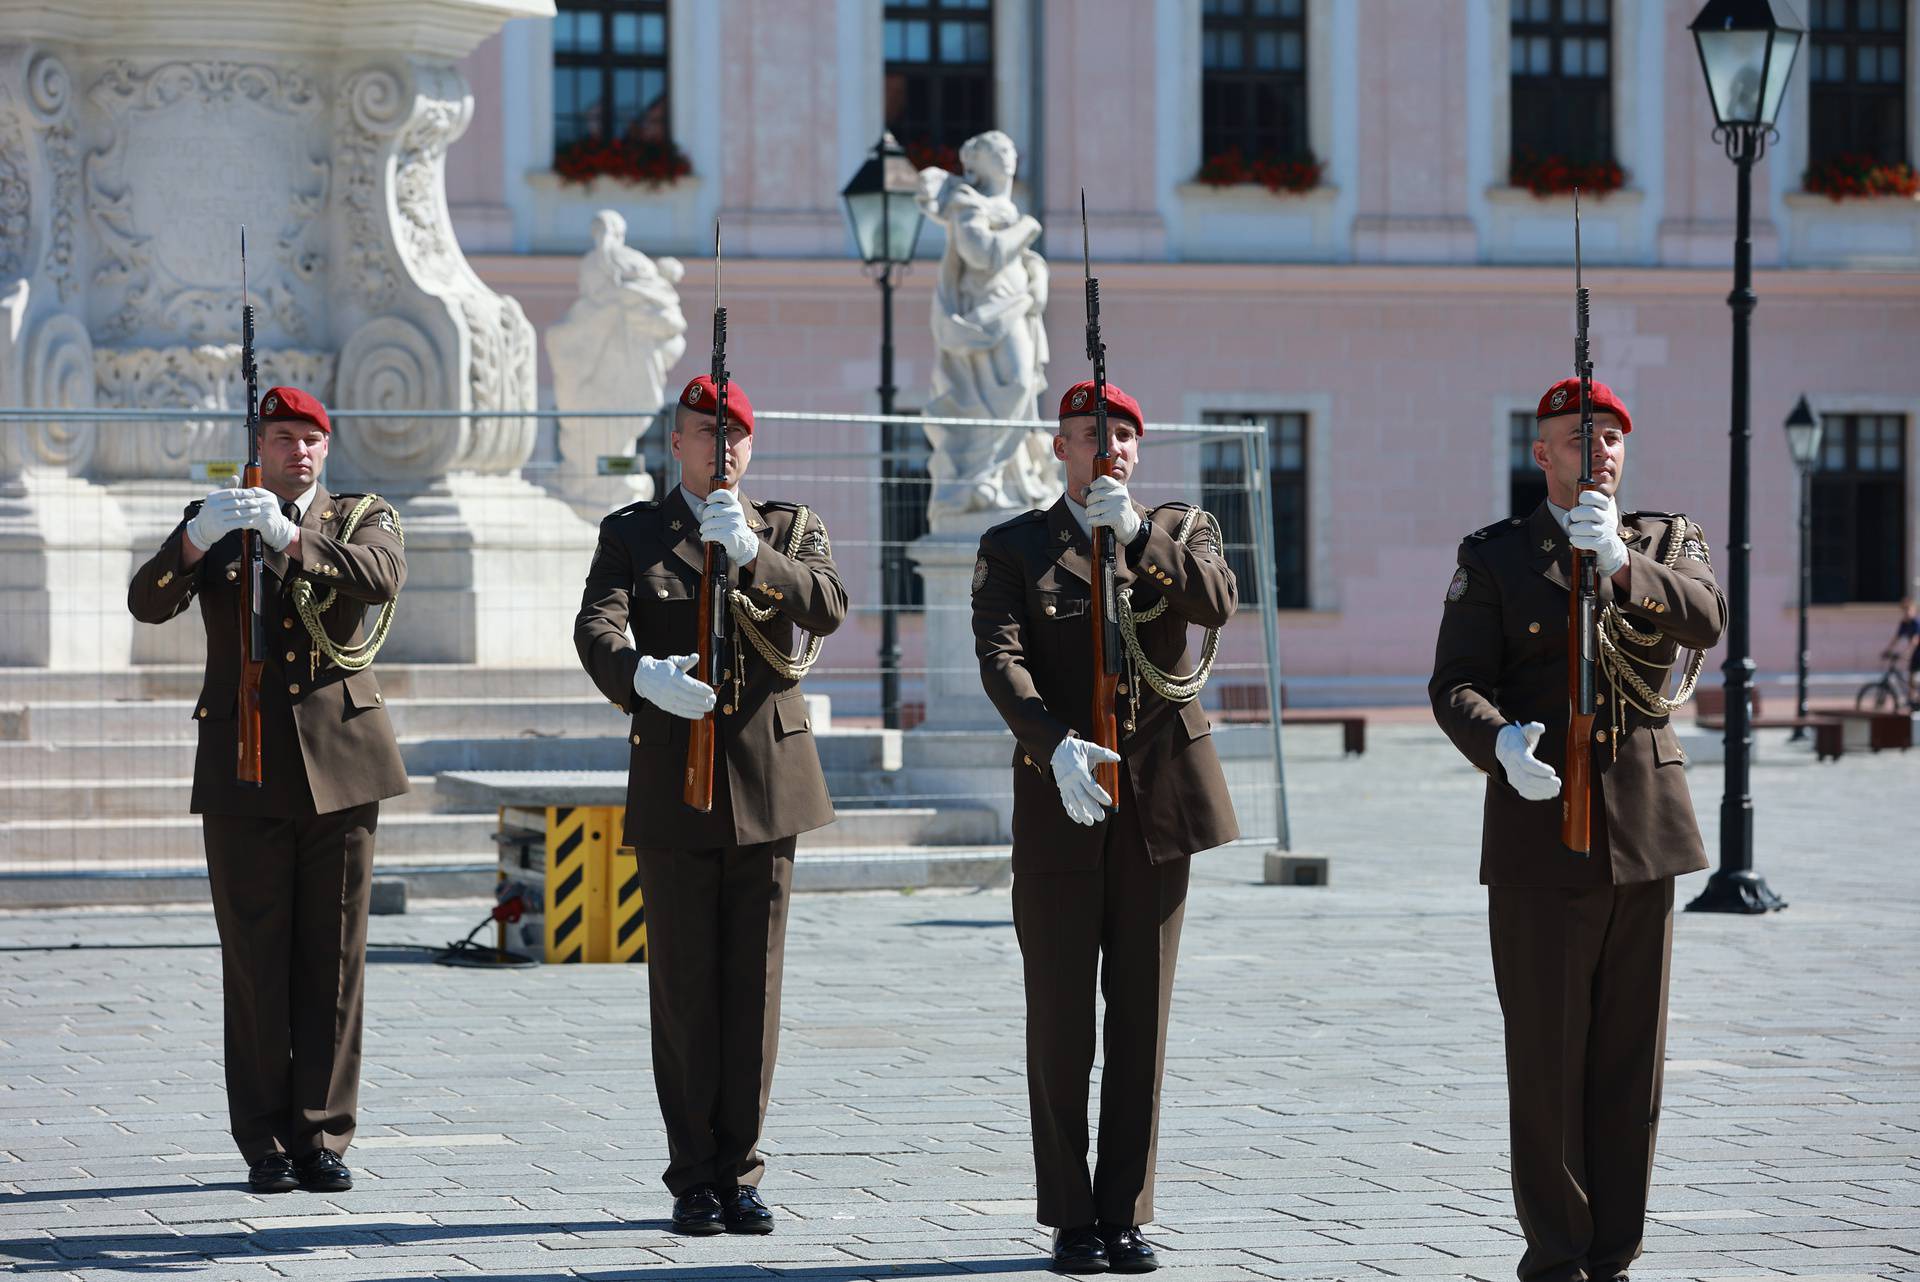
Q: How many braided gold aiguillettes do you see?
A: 4